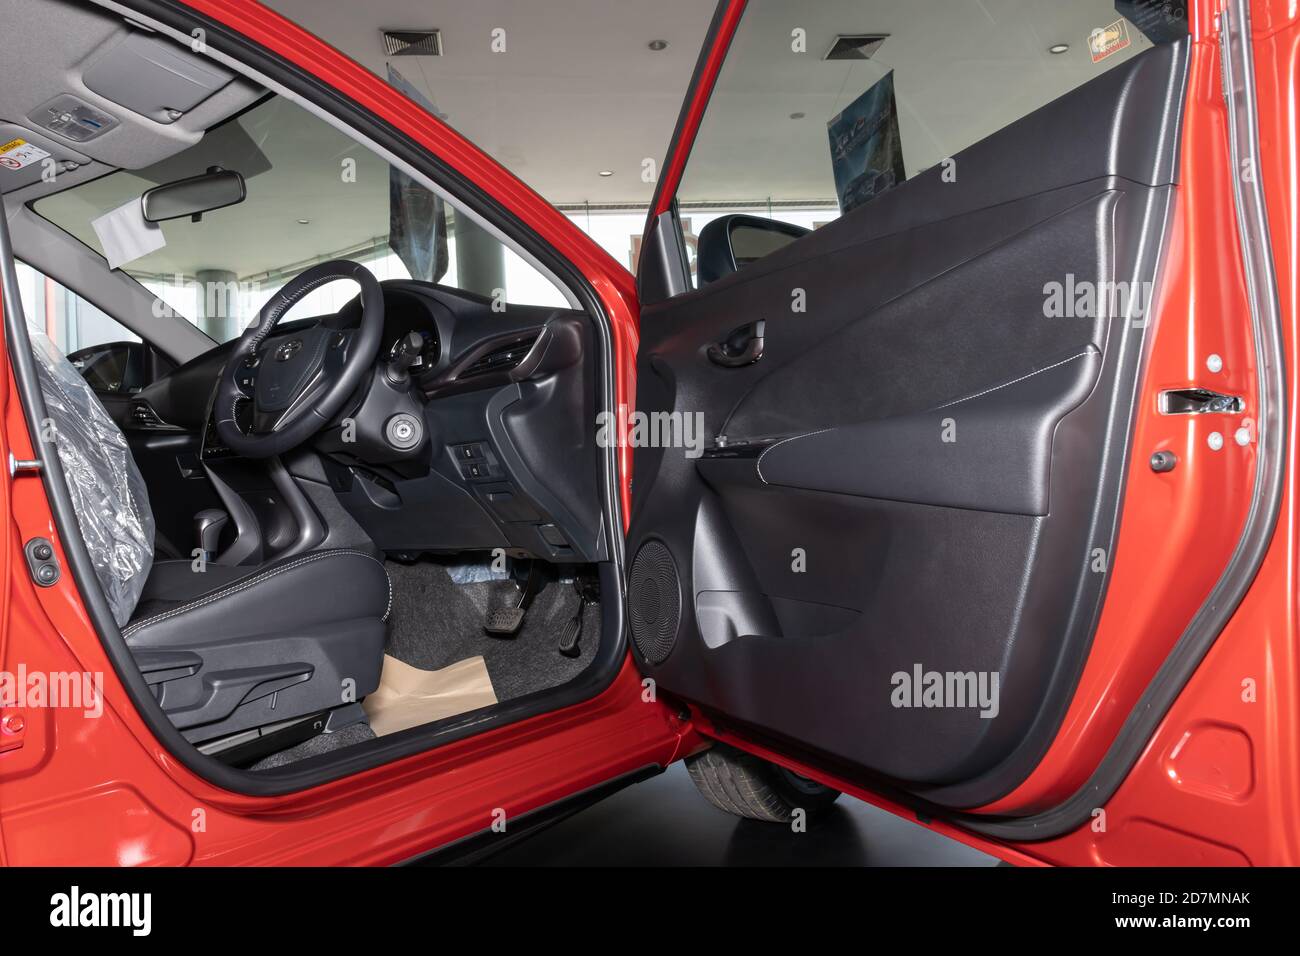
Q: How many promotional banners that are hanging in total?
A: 2